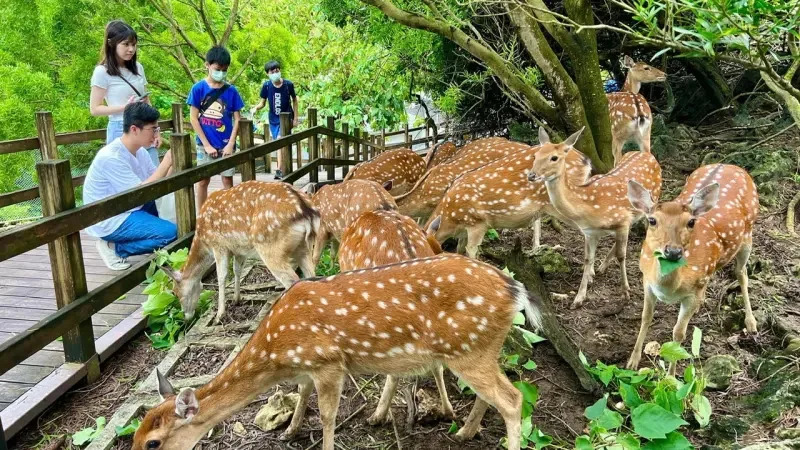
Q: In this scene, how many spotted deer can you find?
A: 11